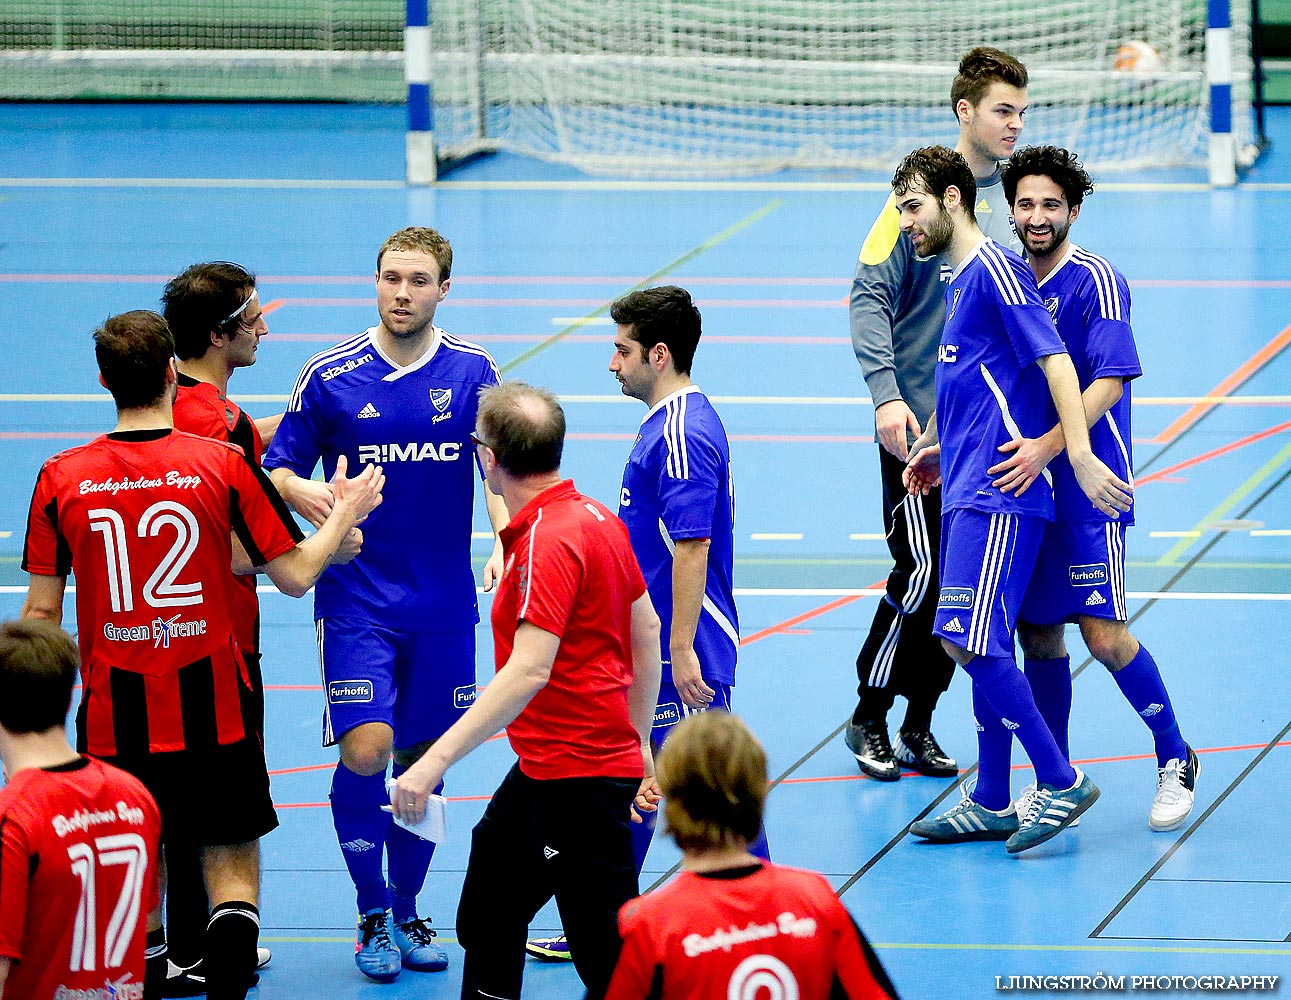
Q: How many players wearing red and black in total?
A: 4